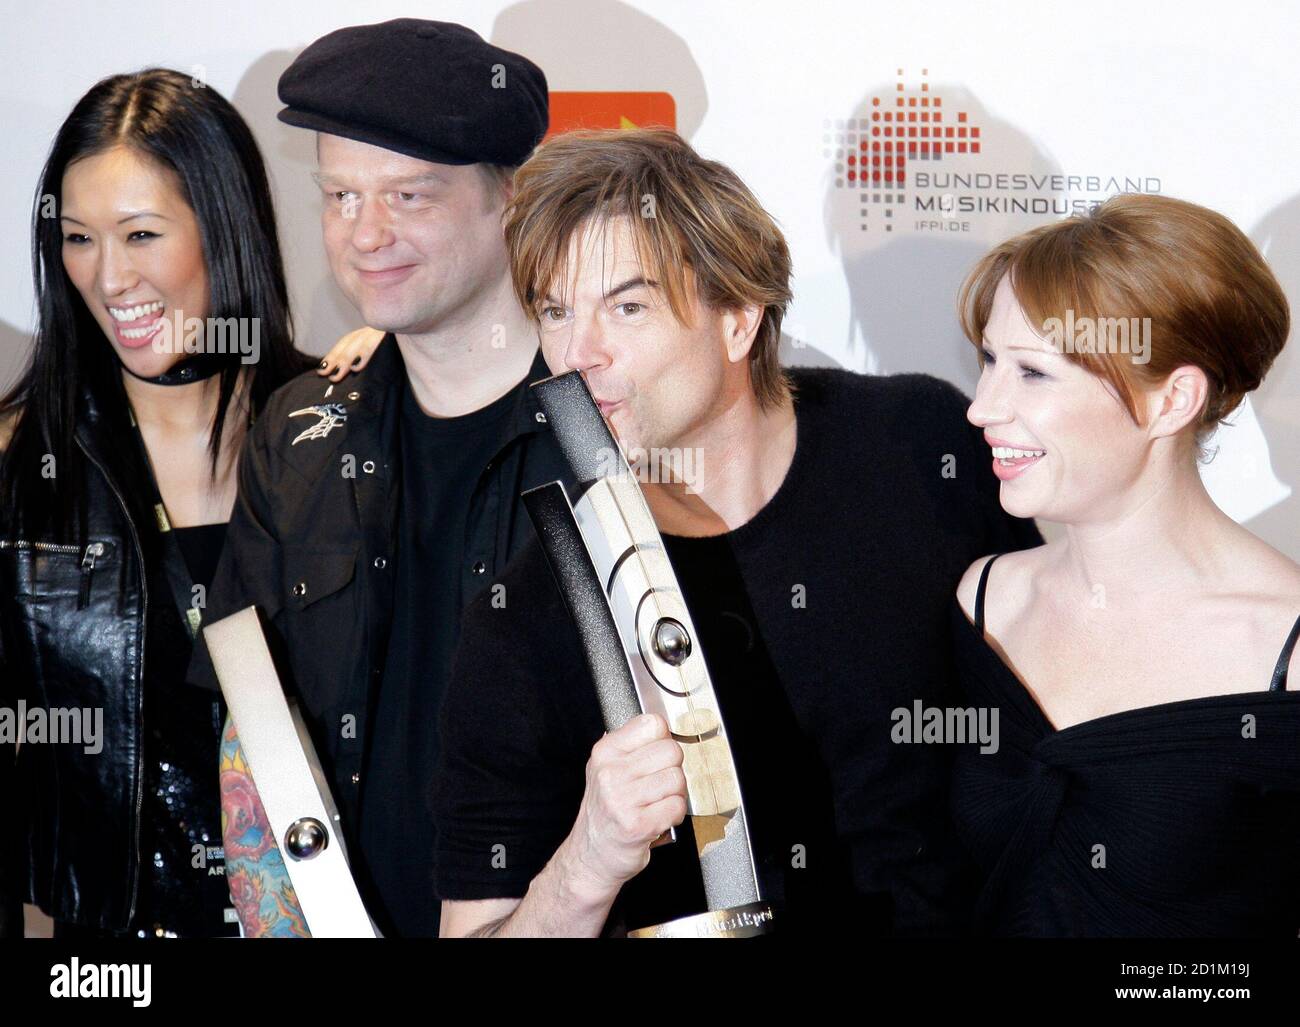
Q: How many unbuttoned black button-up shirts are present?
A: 1